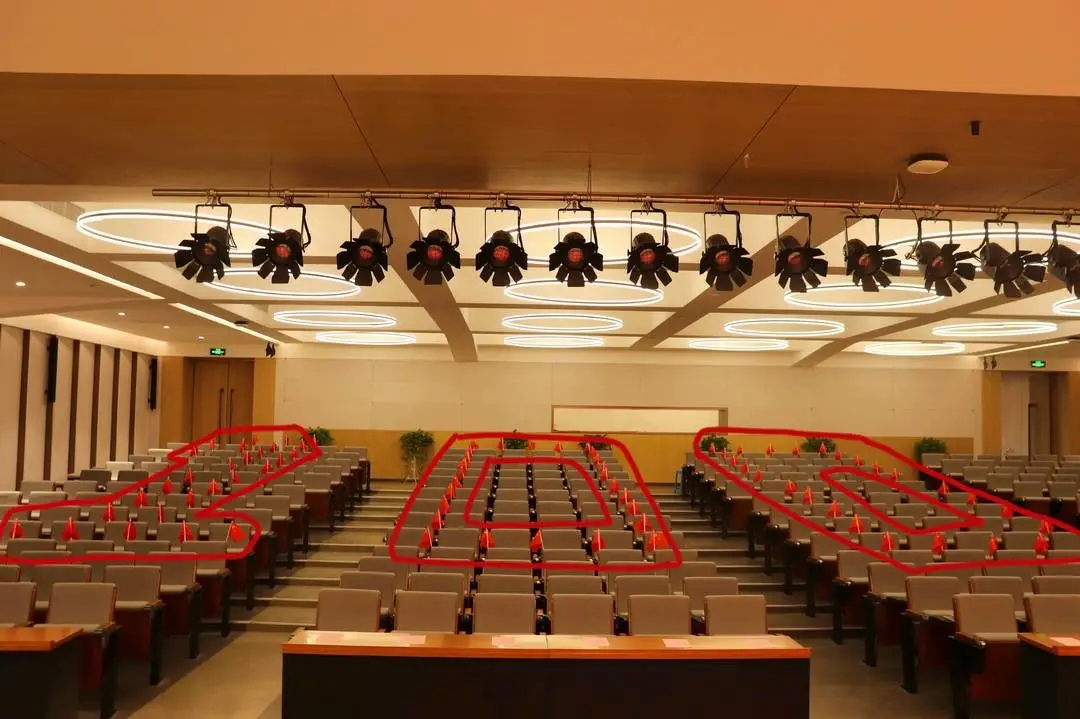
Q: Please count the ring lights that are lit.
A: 15